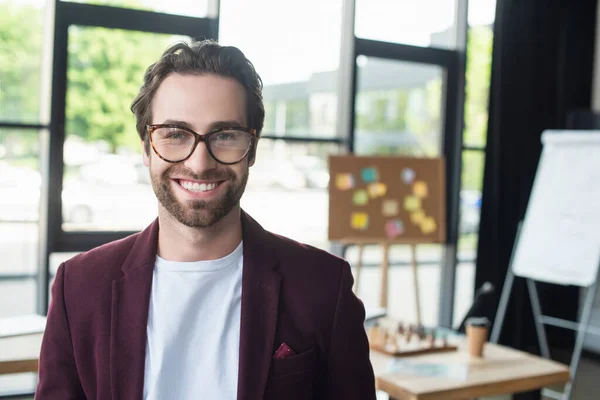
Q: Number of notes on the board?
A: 12